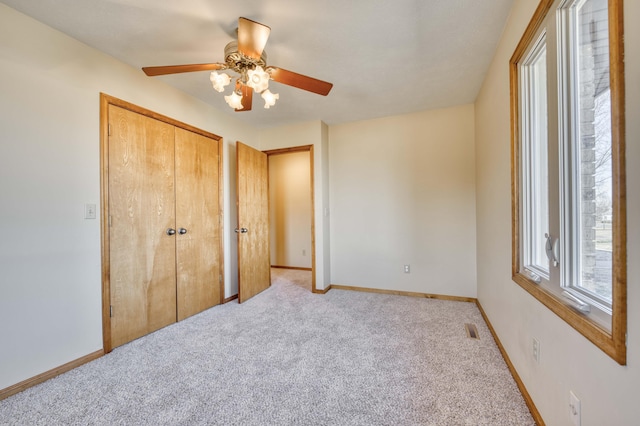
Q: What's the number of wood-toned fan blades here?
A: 4